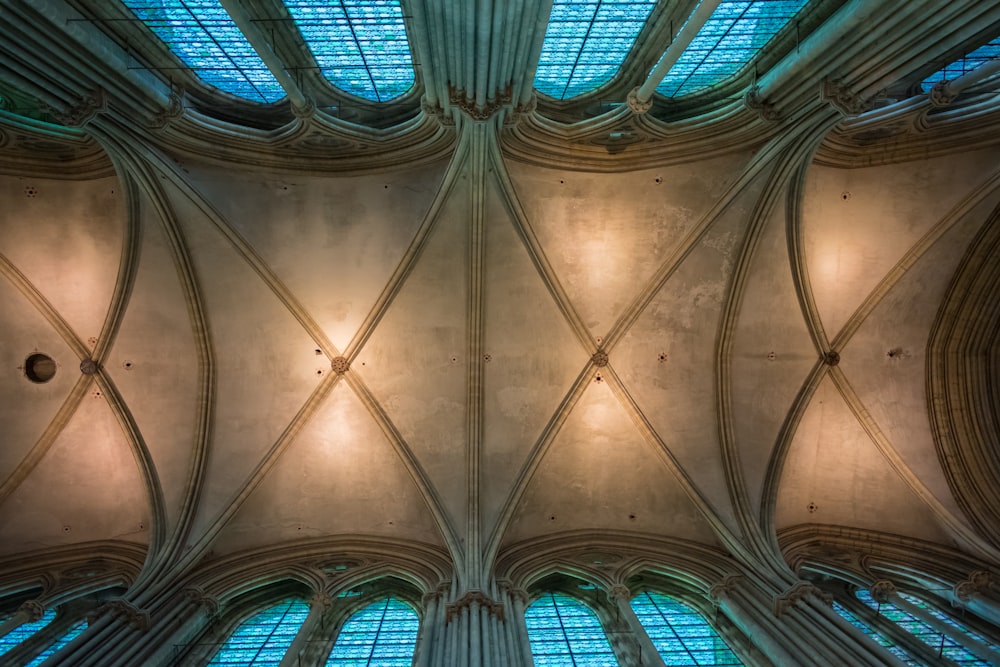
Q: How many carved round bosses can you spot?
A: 4